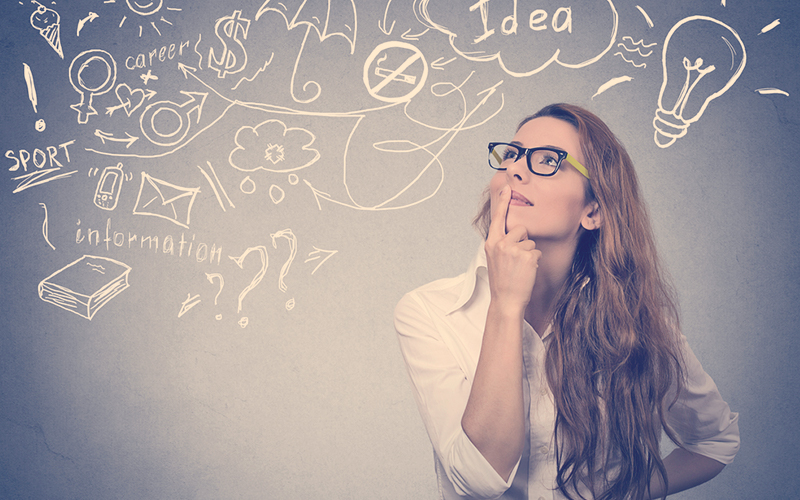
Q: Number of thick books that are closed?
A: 1